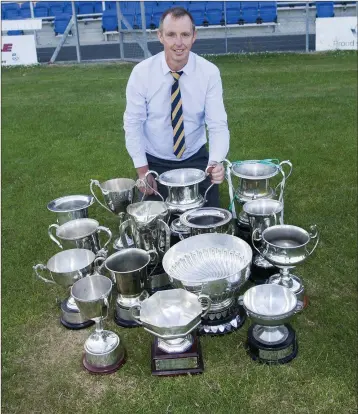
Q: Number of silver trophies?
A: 15